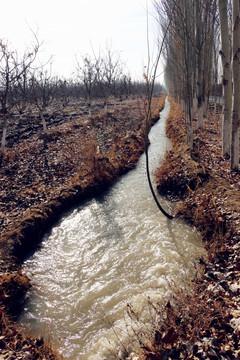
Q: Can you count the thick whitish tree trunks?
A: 2